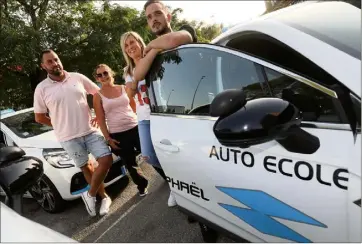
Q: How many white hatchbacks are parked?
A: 2